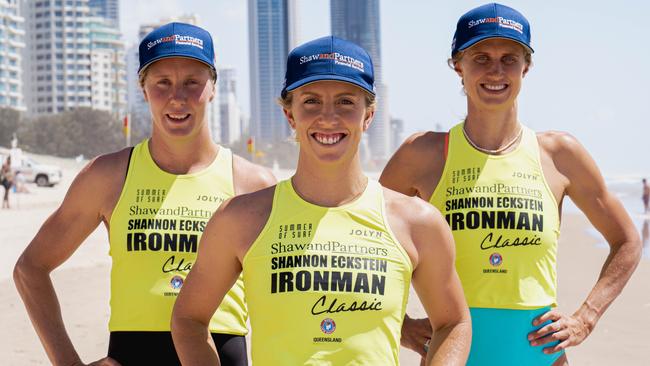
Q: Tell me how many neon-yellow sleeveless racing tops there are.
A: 3